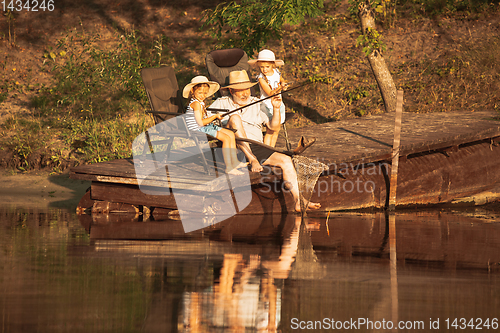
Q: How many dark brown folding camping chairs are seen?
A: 2